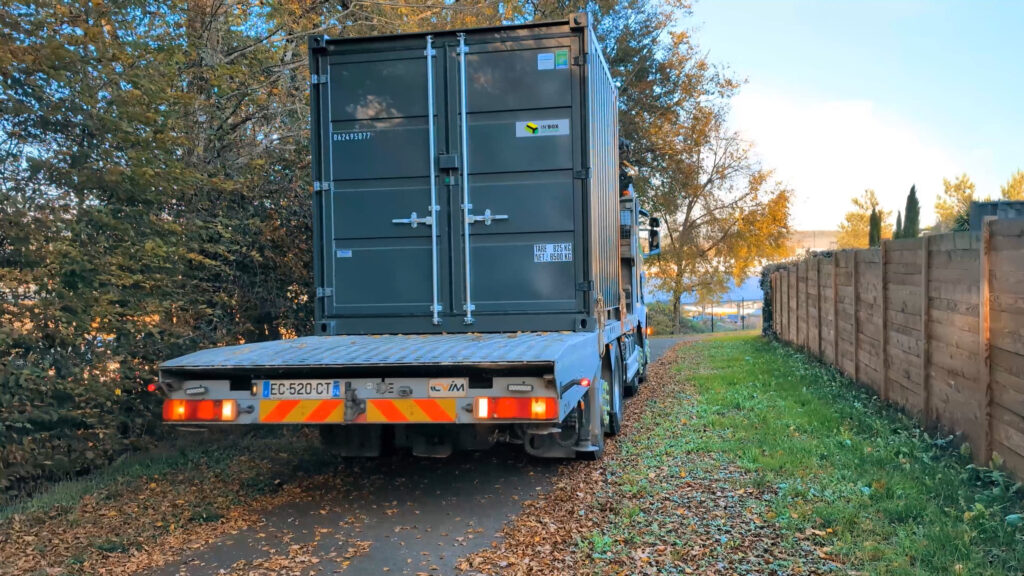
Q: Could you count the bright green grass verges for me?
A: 1